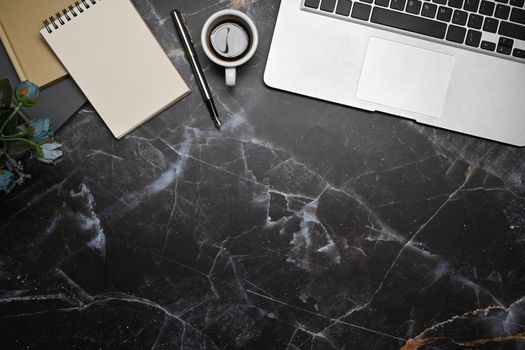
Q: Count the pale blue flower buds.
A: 4